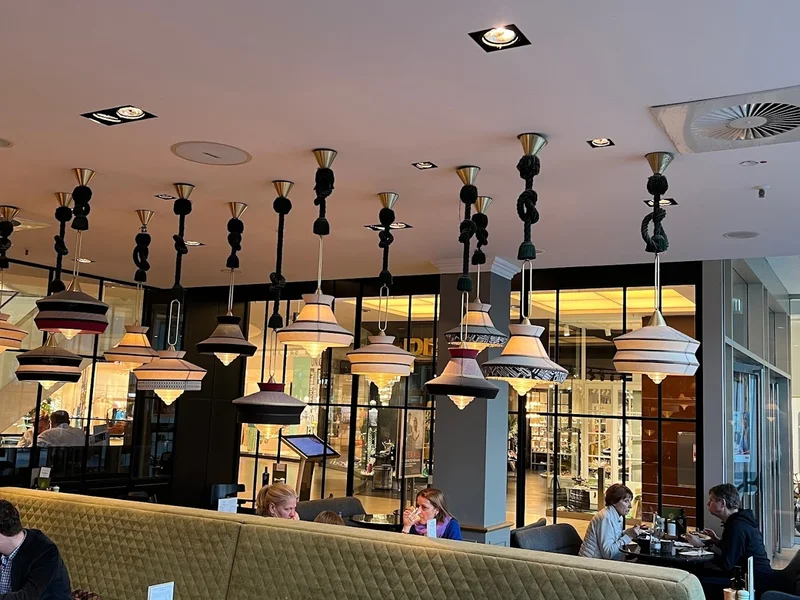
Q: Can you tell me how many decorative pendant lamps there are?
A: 13